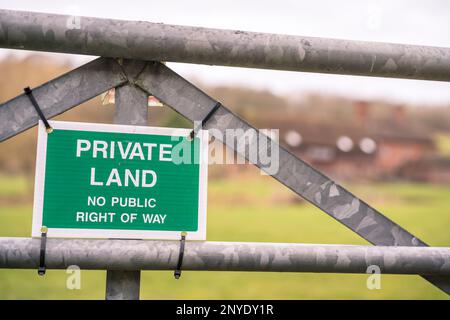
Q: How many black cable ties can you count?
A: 4